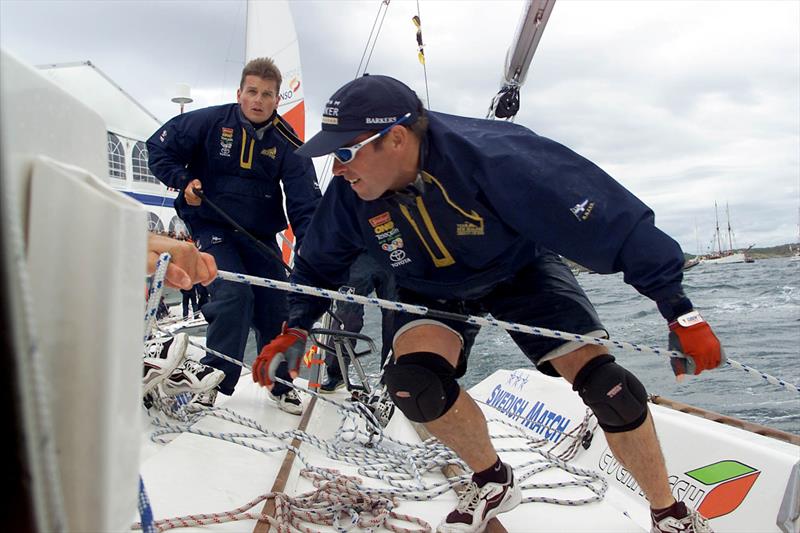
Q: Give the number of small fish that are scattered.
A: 0